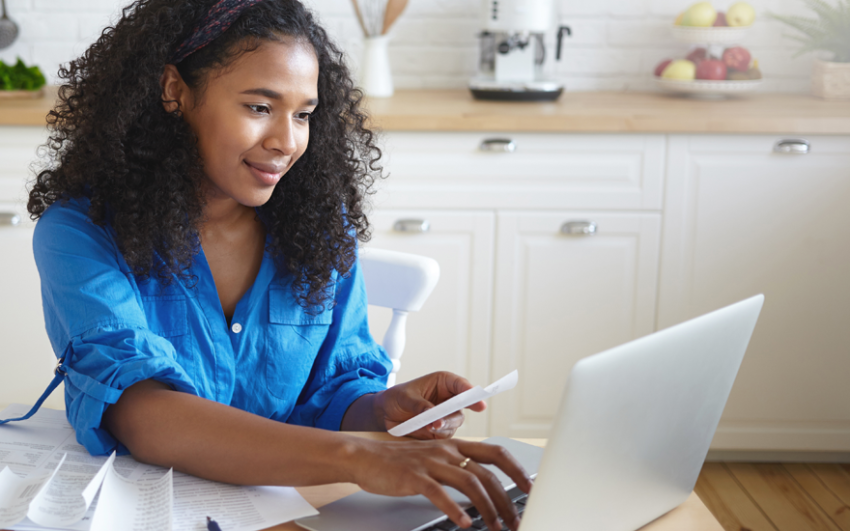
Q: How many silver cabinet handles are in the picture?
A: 5